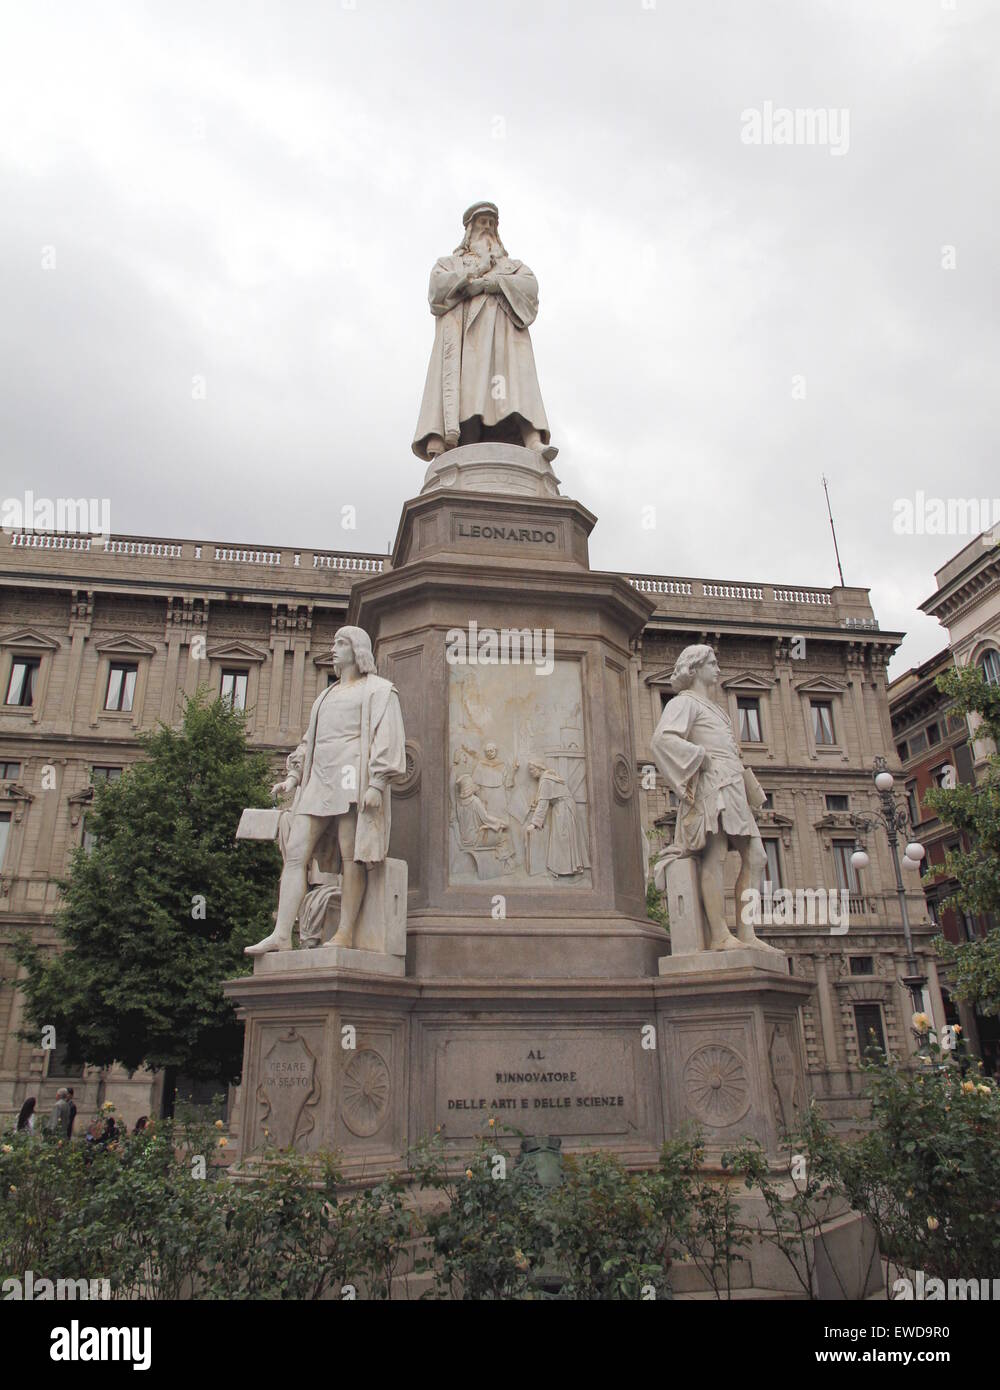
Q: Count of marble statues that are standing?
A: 3